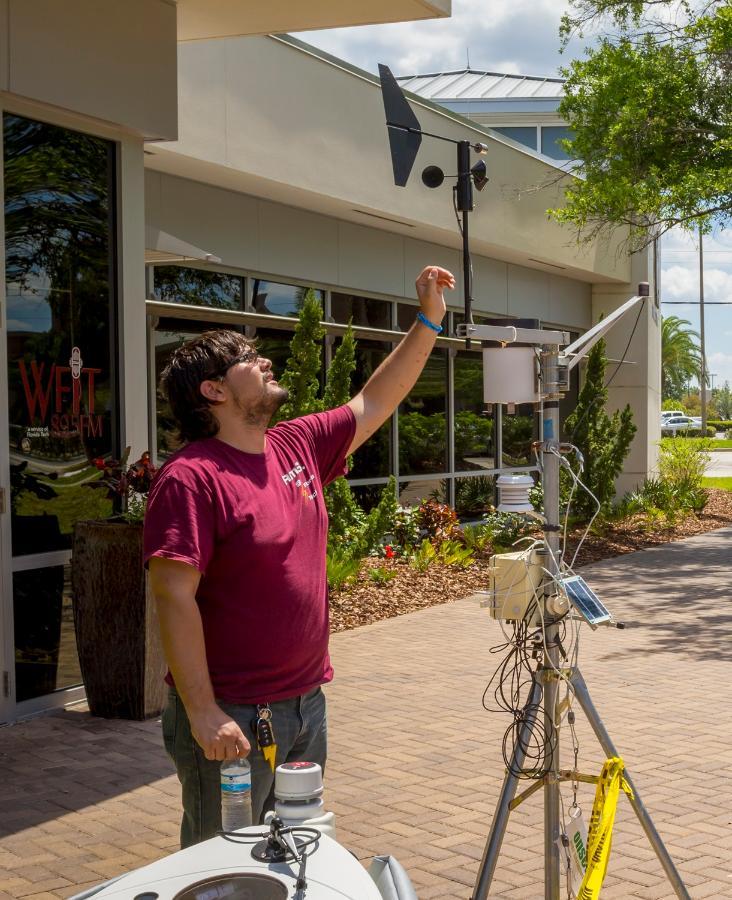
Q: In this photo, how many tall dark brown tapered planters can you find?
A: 1